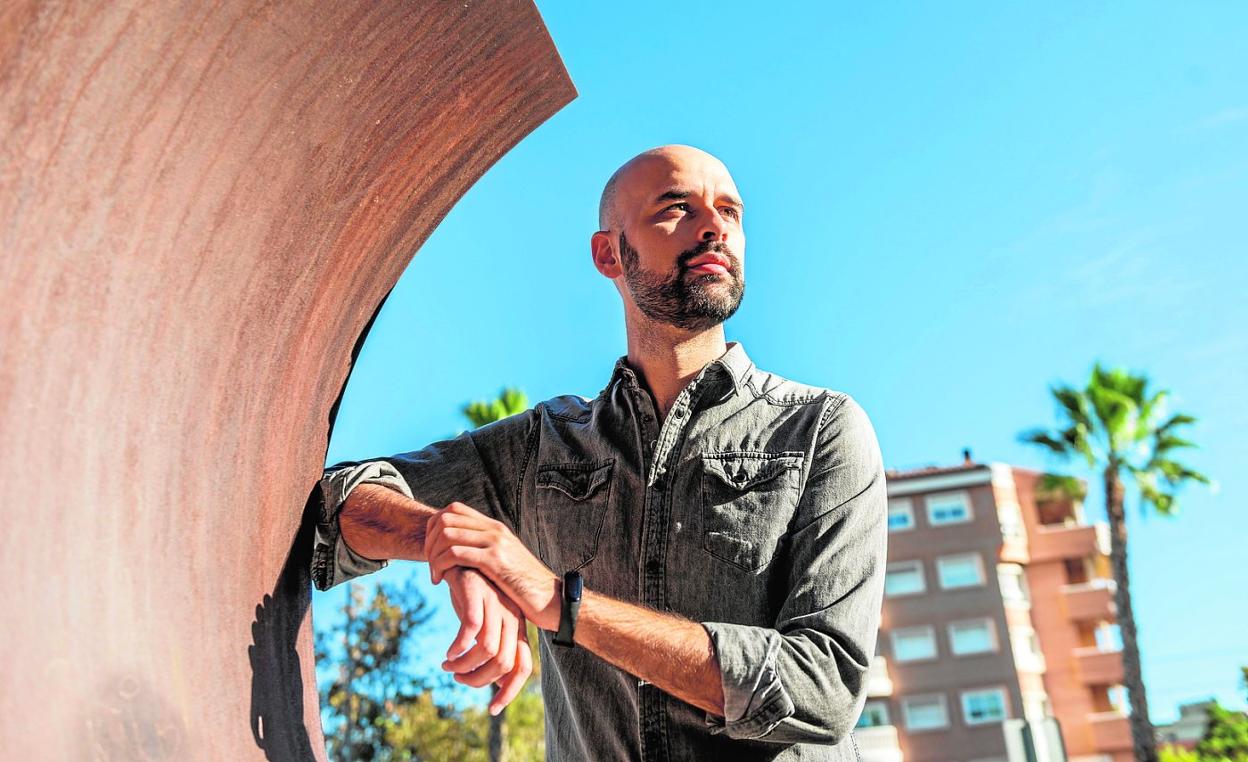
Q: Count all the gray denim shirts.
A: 1